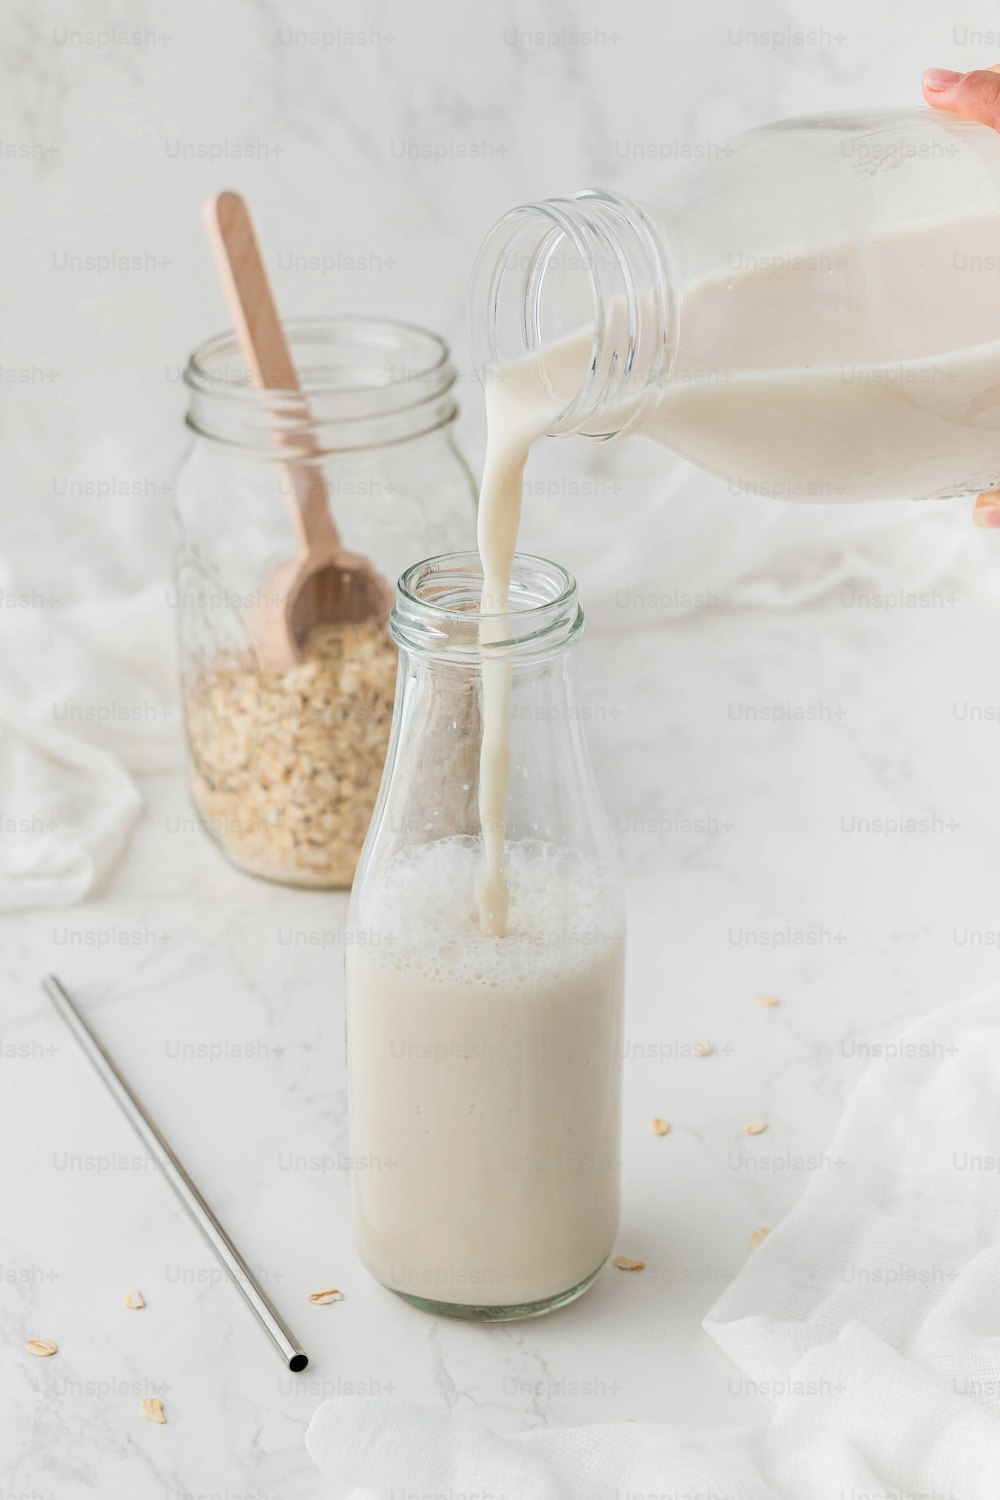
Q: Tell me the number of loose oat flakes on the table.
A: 10